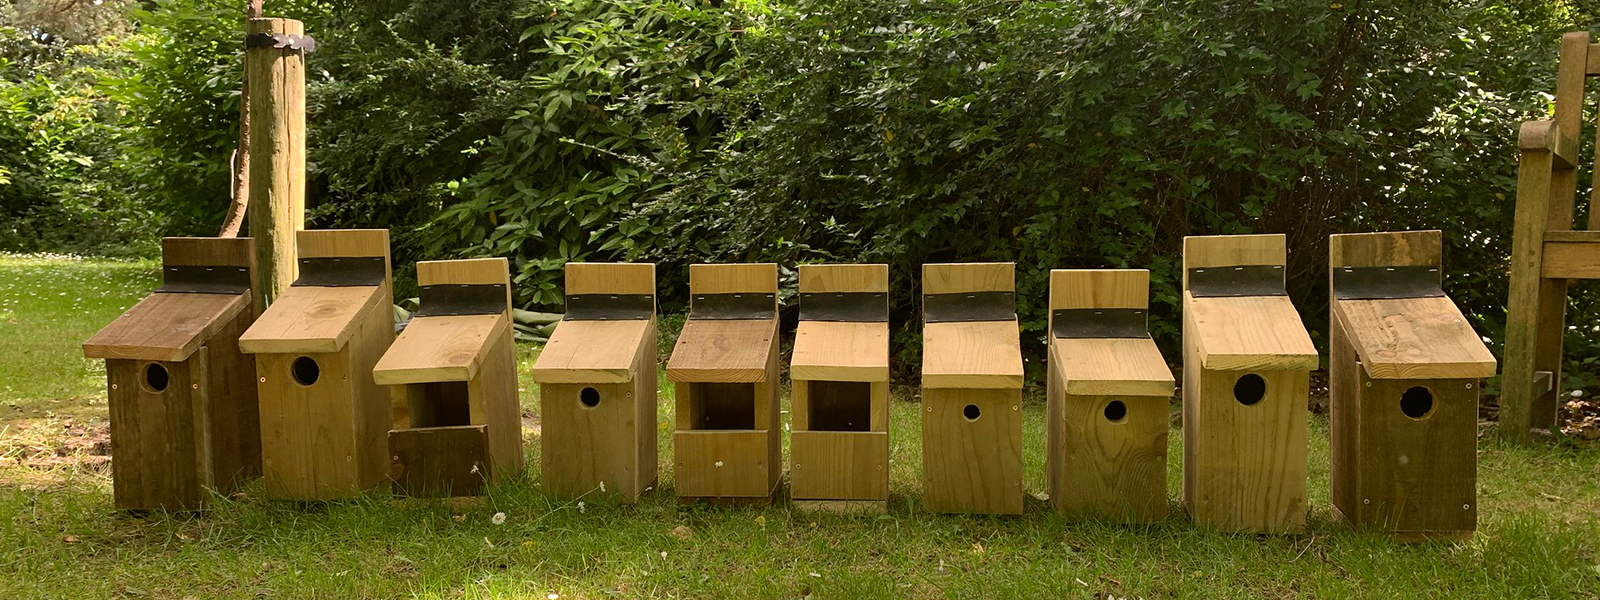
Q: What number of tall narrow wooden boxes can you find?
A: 10